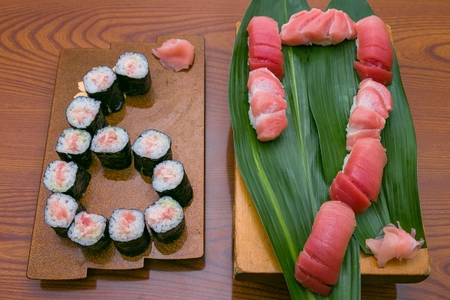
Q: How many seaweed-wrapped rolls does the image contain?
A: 12